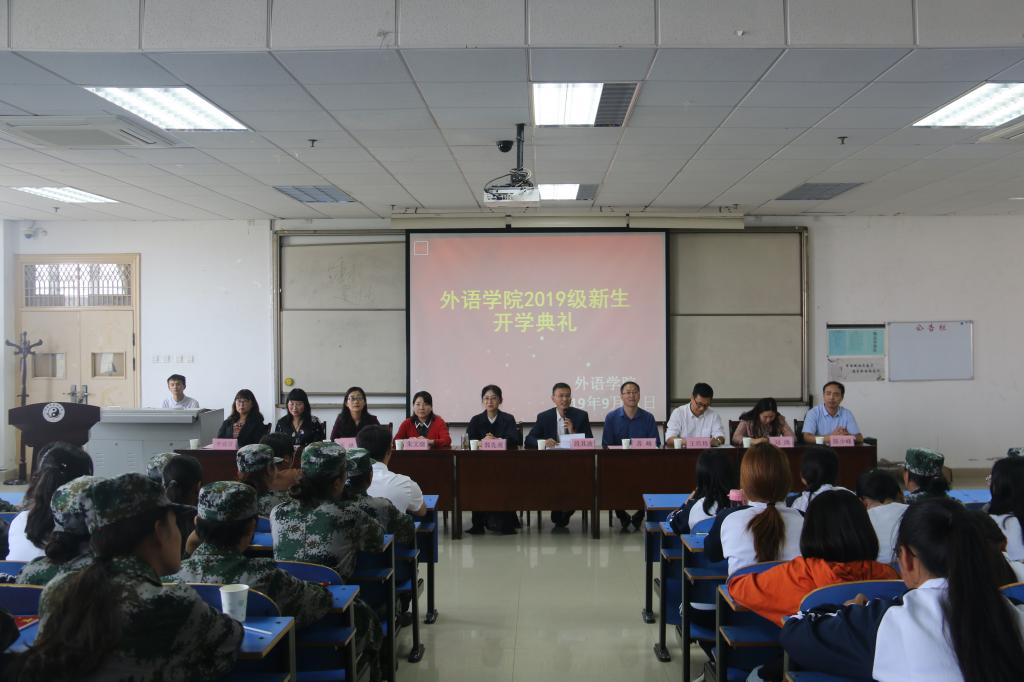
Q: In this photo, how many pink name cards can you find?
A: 9